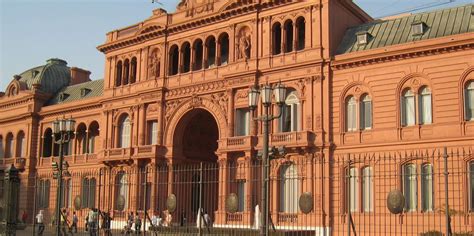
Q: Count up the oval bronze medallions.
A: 6